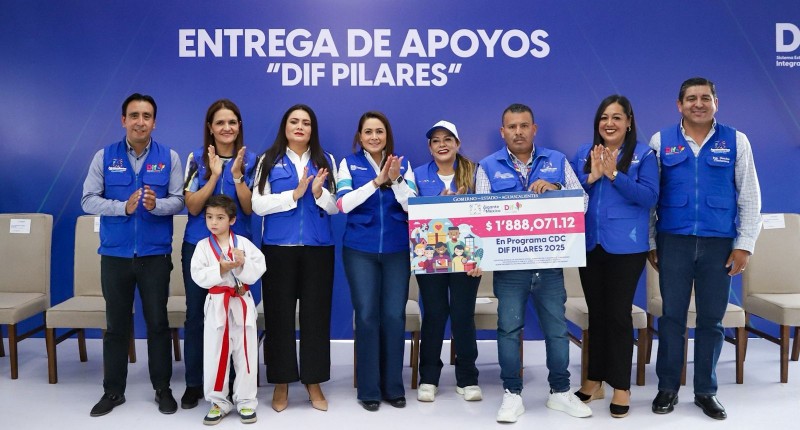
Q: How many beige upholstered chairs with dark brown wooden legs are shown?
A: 9